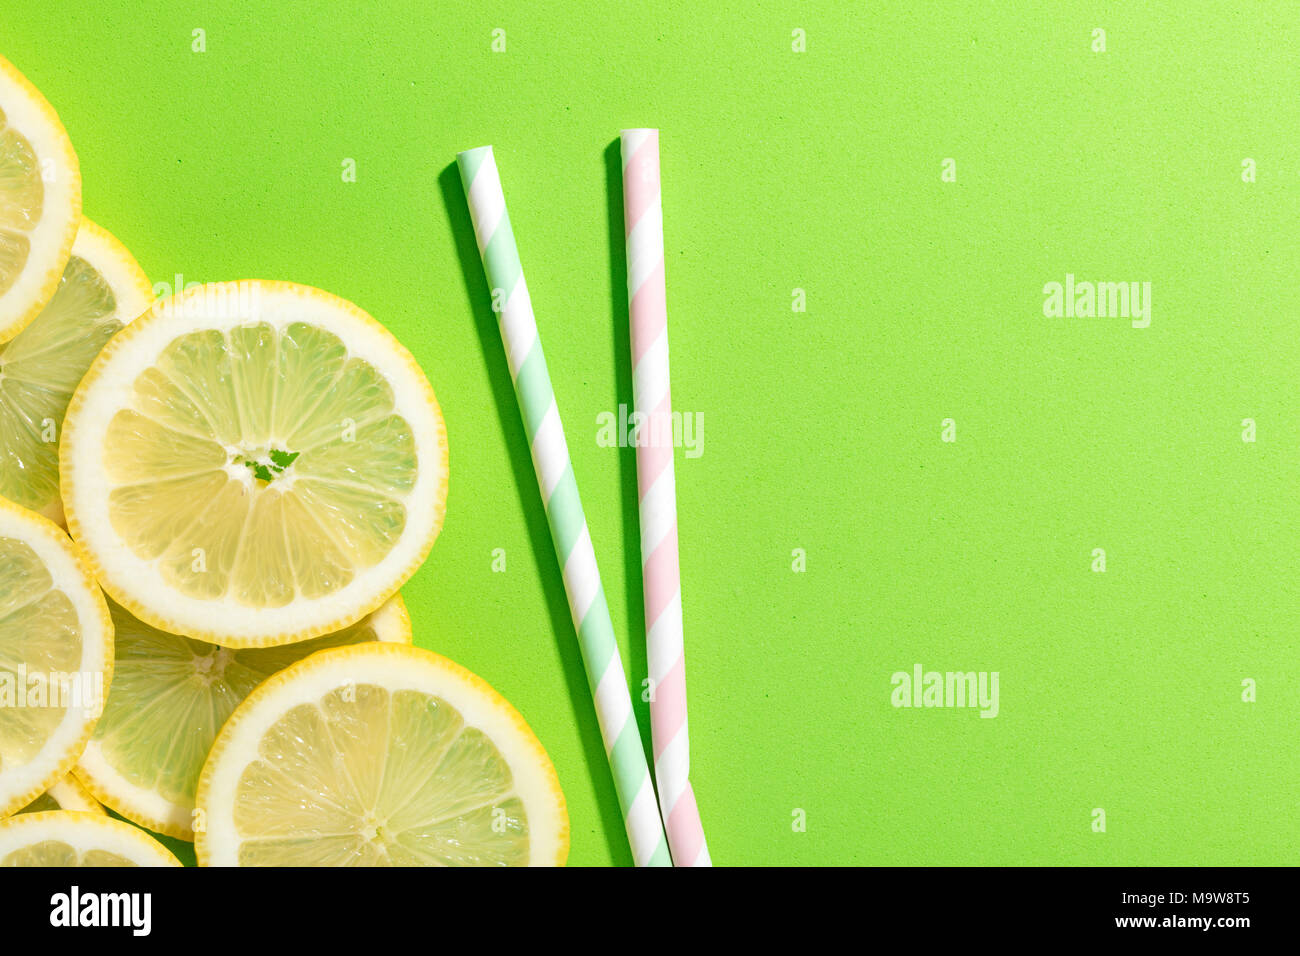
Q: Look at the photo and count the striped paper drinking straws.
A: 2